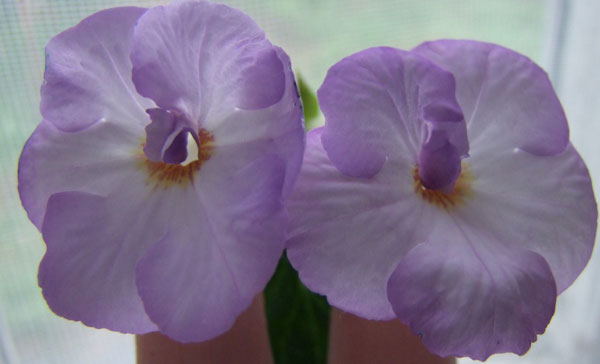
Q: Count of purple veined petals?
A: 11